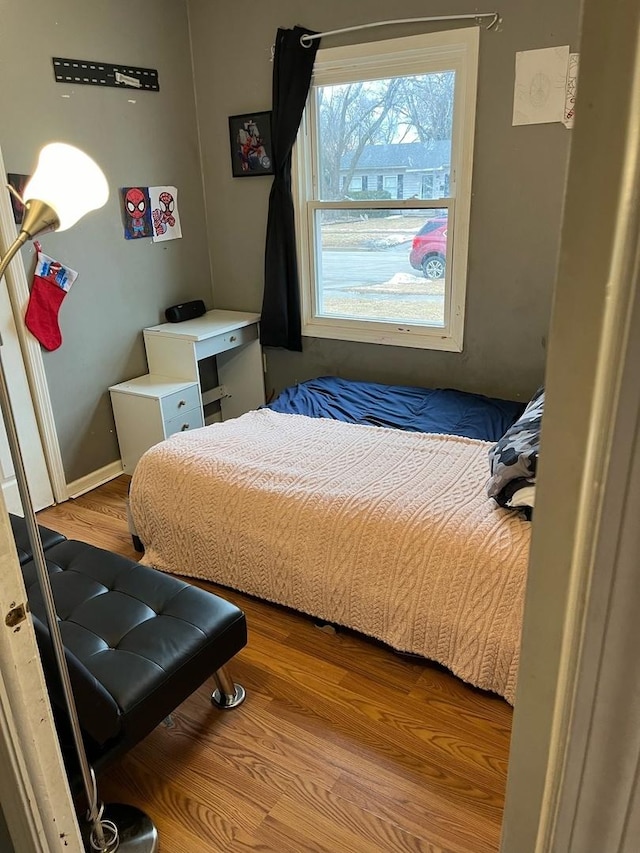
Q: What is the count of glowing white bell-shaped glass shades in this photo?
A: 1